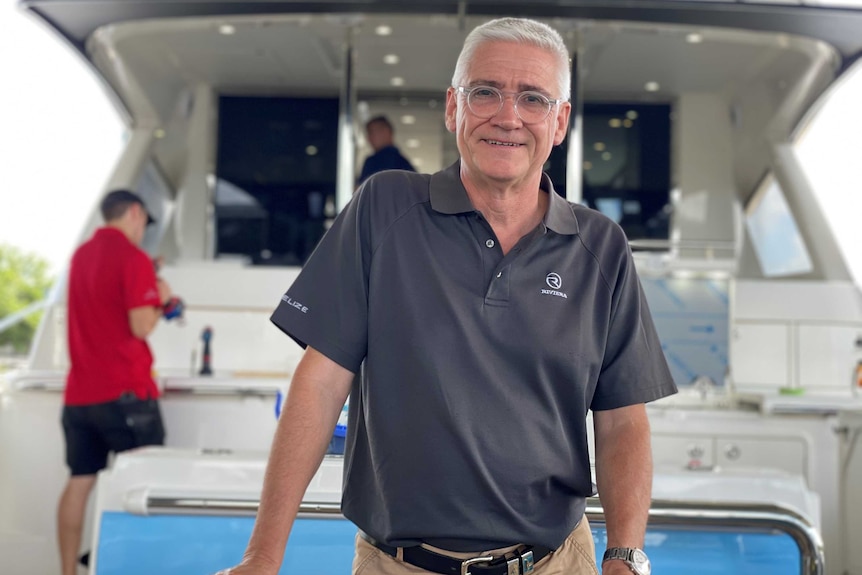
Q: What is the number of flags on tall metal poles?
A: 0